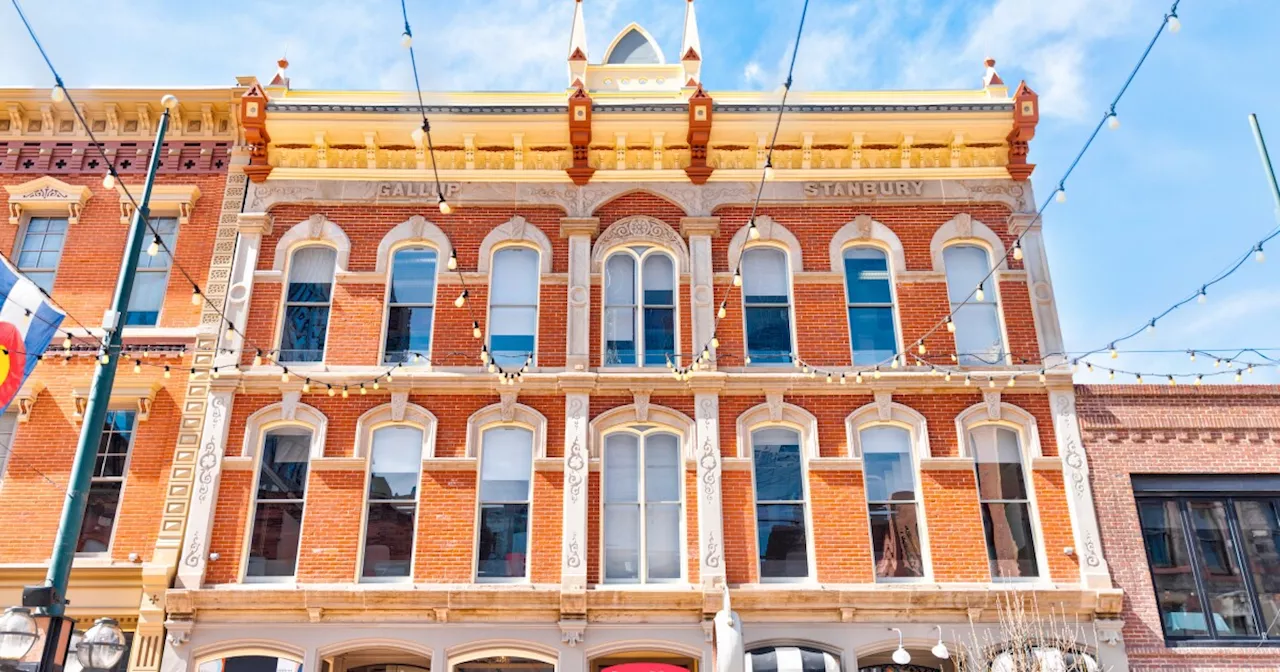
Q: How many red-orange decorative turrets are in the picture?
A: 4